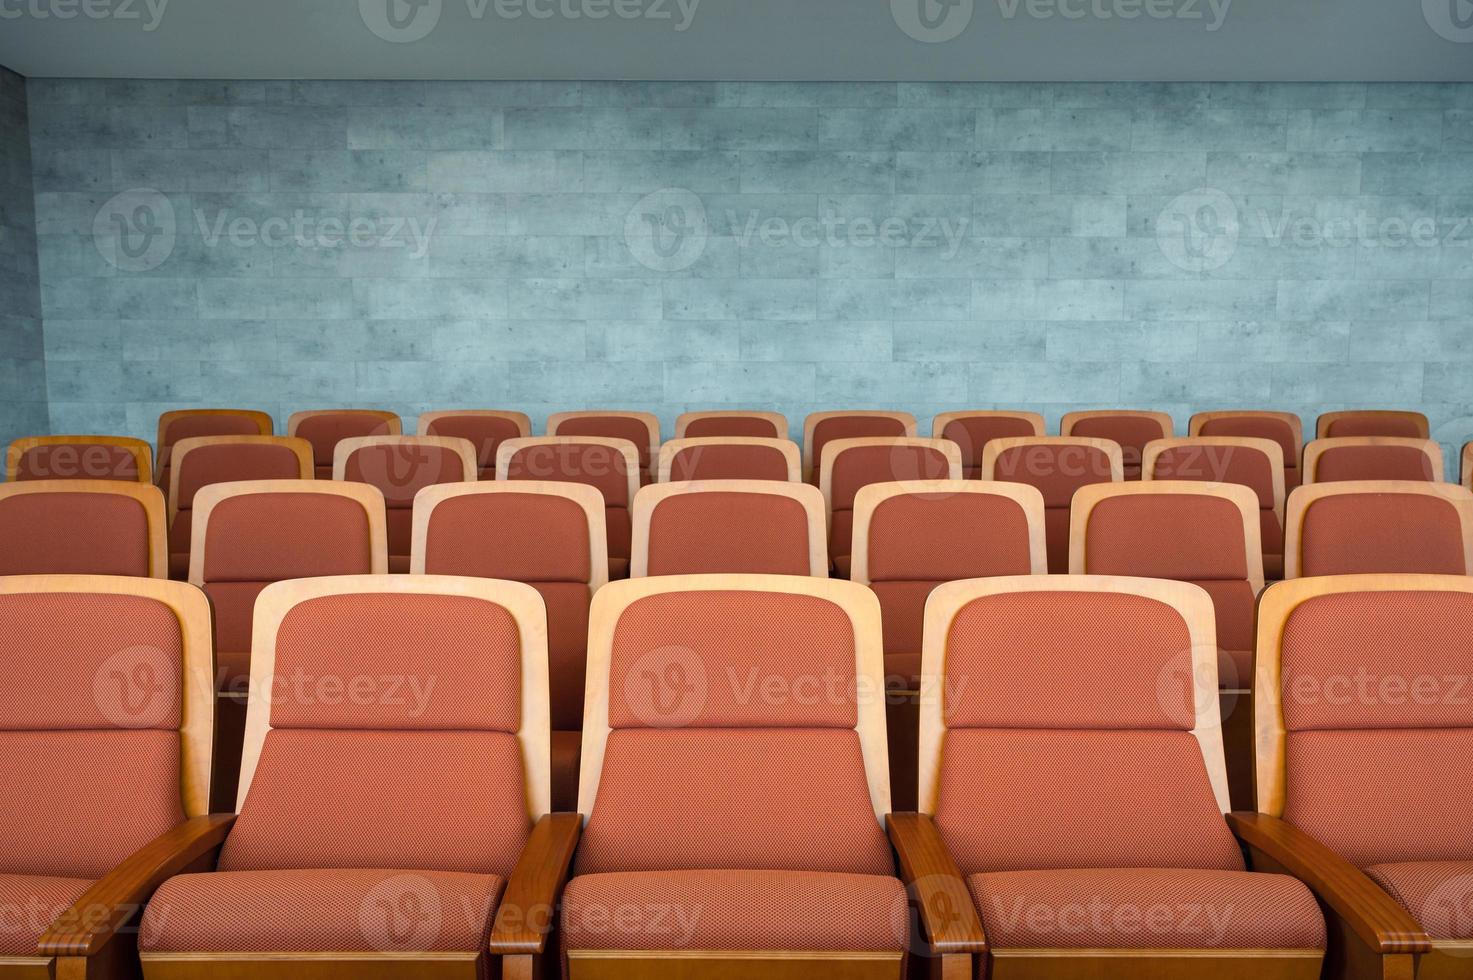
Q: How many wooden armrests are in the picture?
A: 4